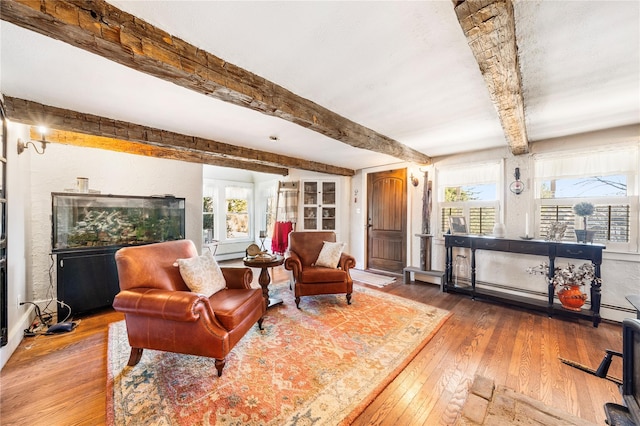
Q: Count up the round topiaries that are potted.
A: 1